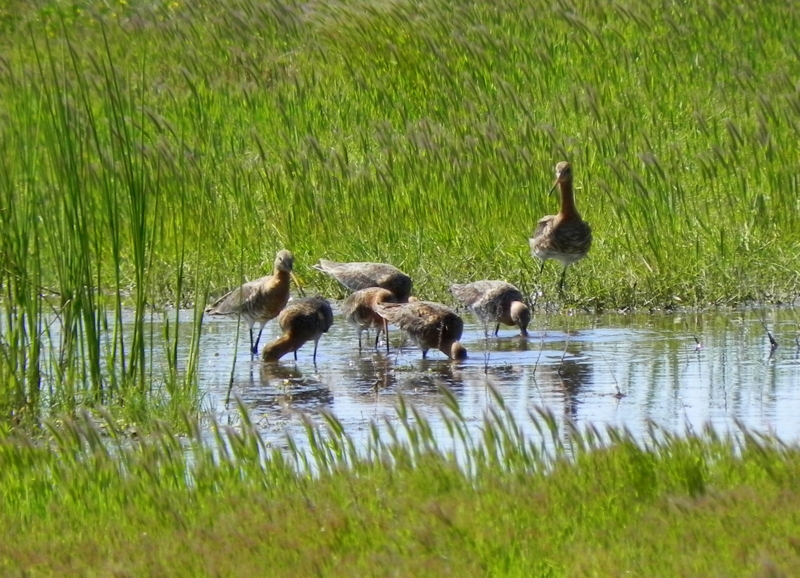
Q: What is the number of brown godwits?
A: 7